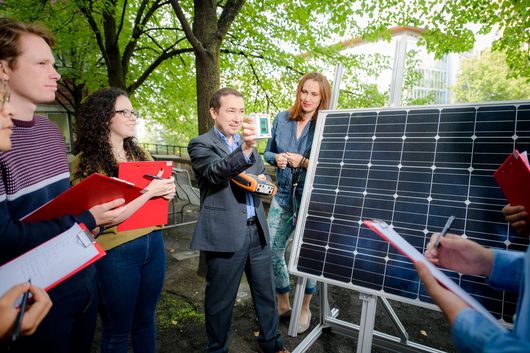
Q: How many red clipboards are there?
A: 5